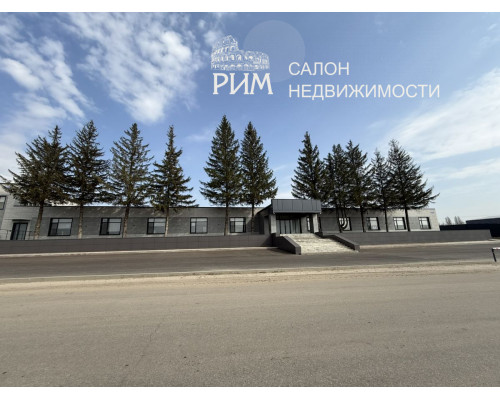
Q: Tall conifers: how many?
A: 11